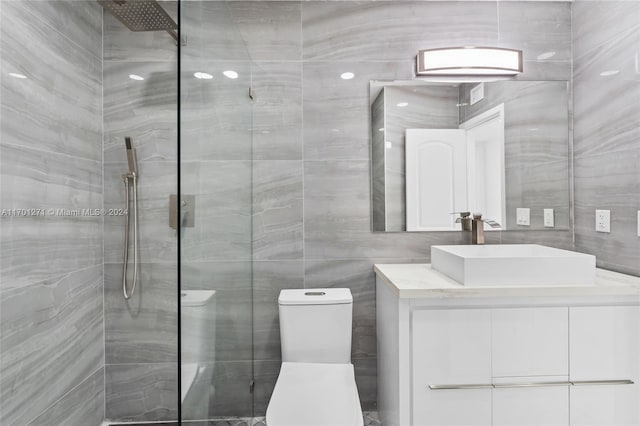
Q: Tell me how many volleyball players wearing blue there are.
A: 0